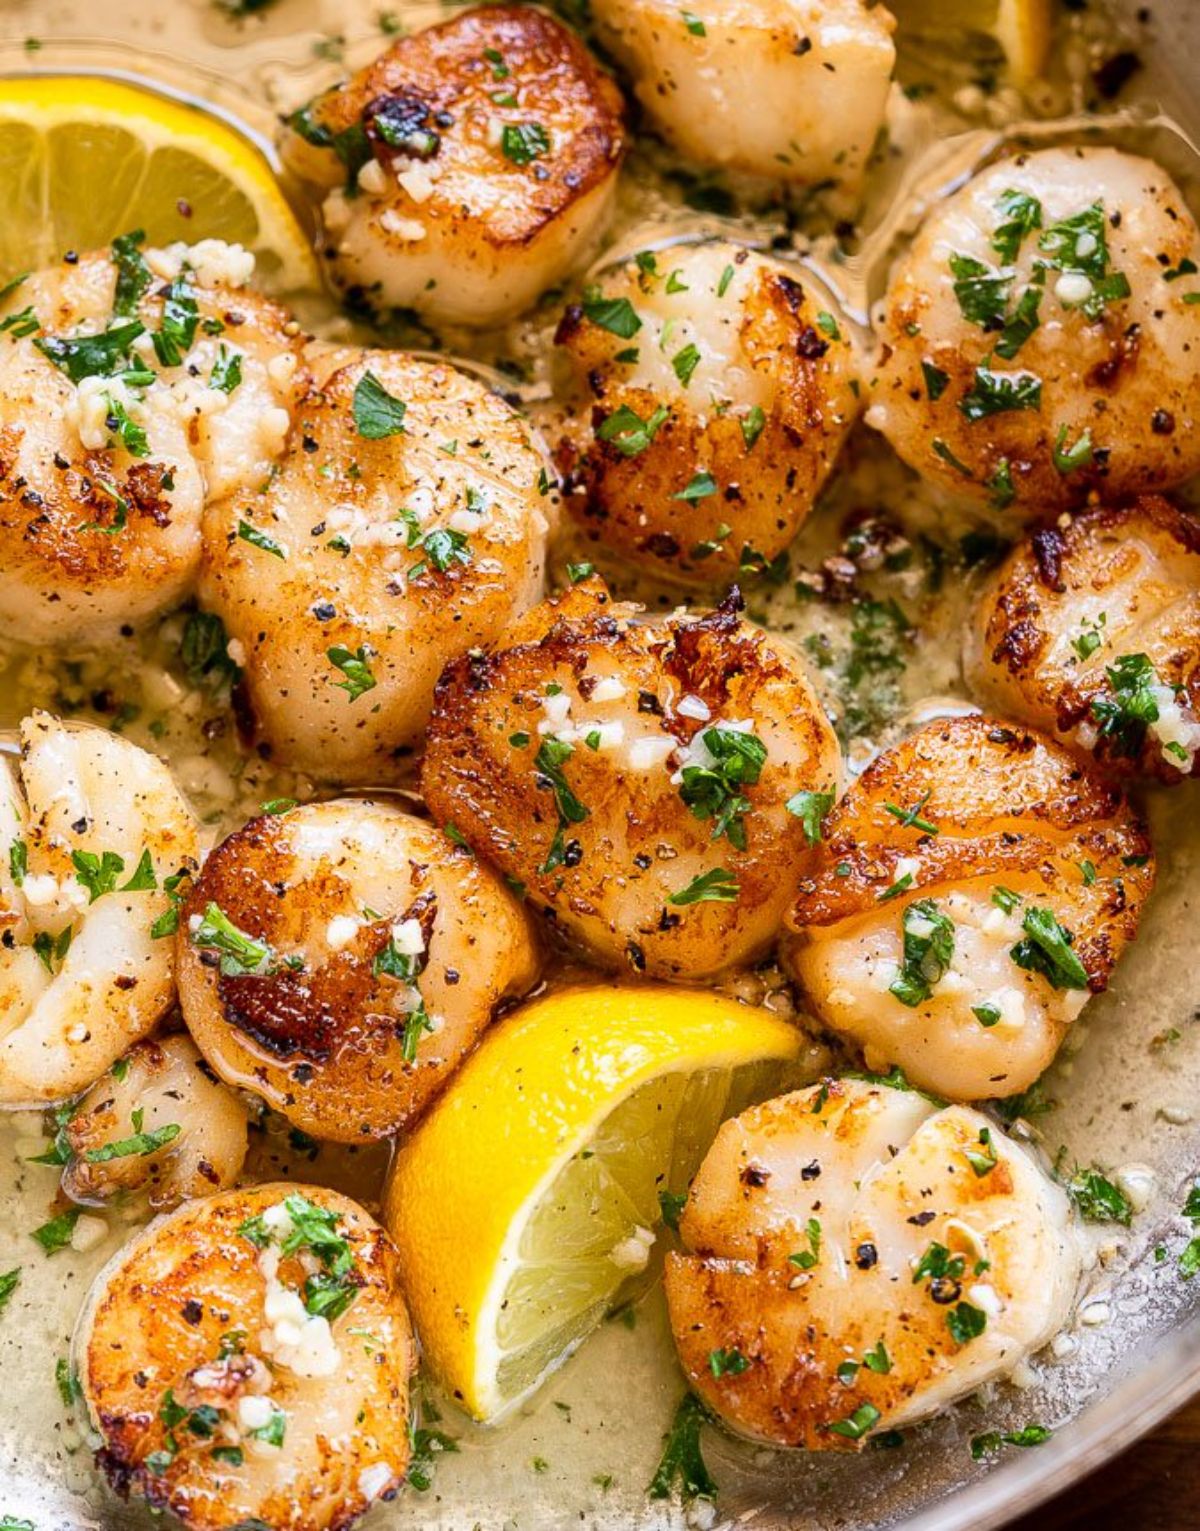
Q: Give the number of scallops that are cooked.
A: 14